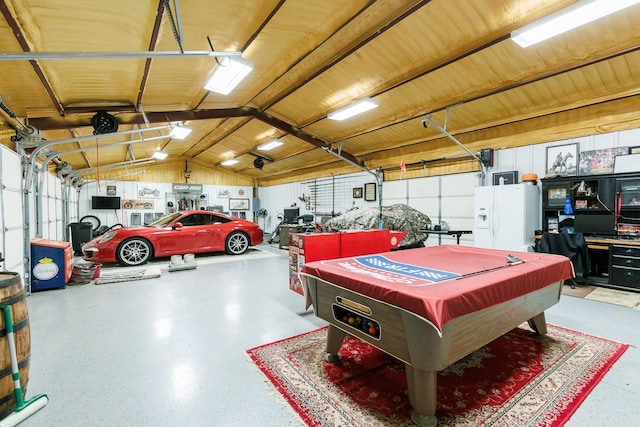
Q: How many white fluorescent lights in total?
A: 7